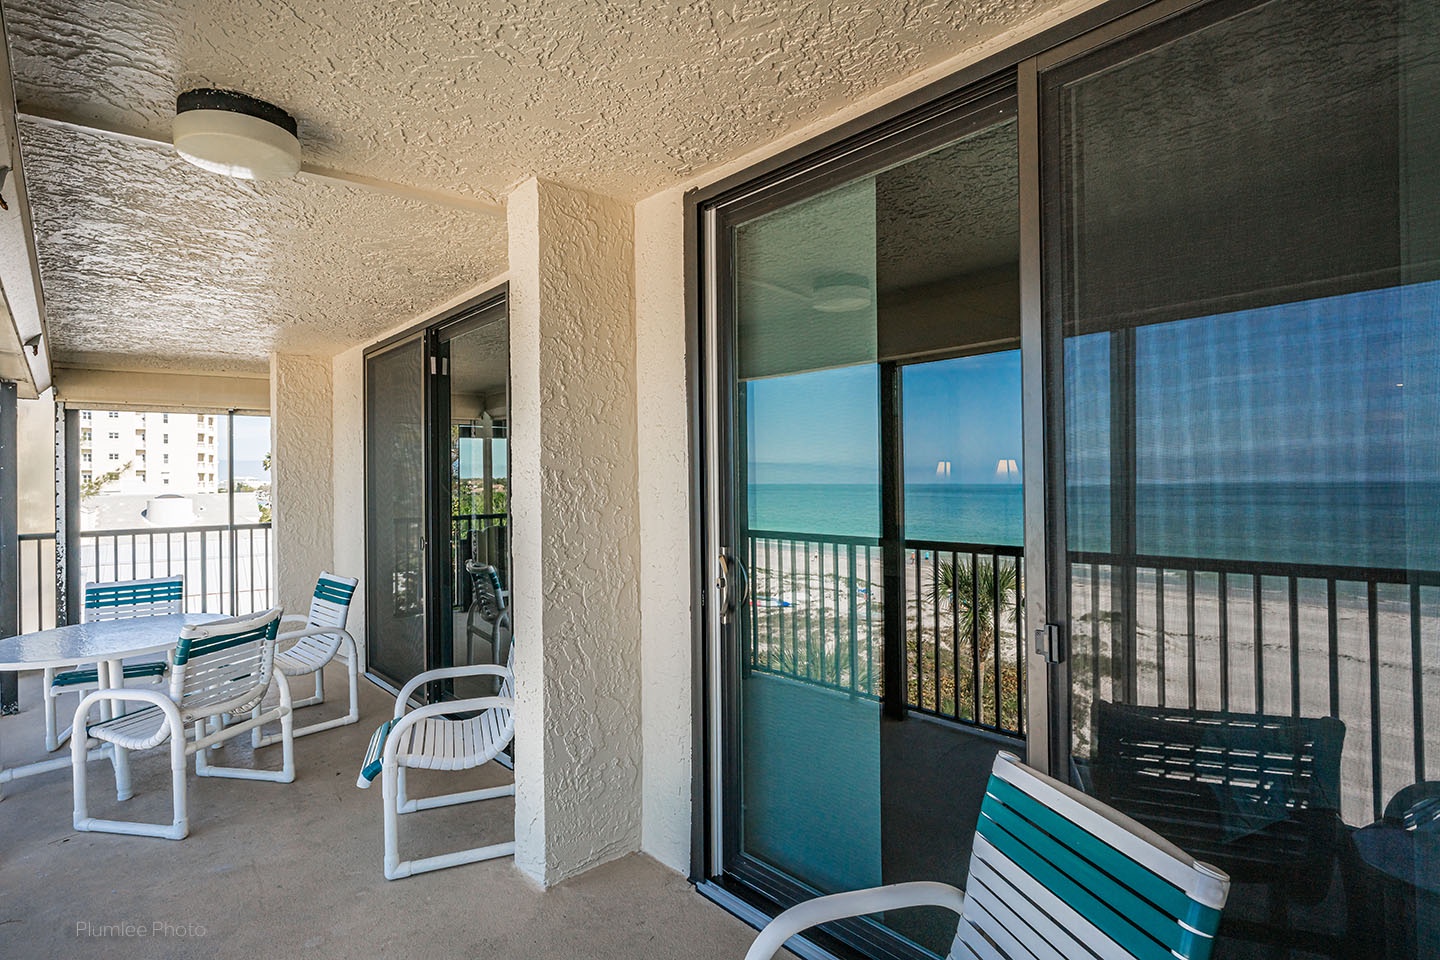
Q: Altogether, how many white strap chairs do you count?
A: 5